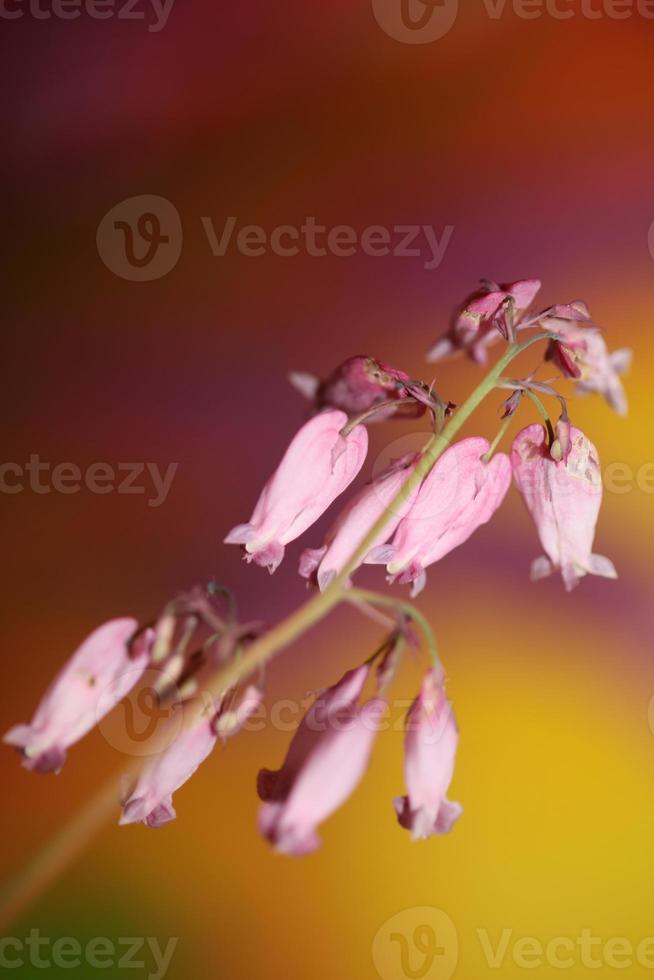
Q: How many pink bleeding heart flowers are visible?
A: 12